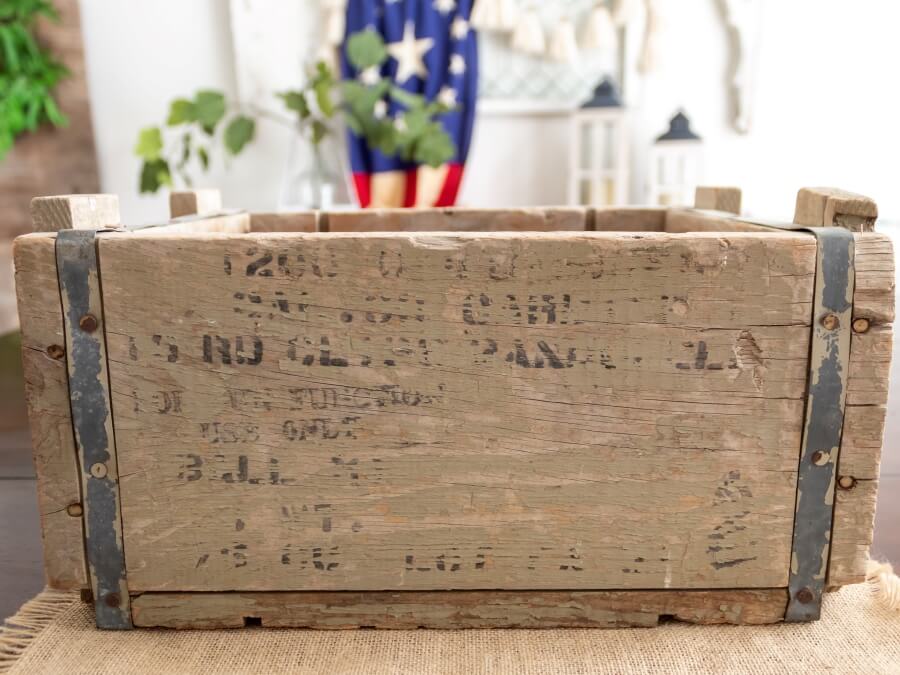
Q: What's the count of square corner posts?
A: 4